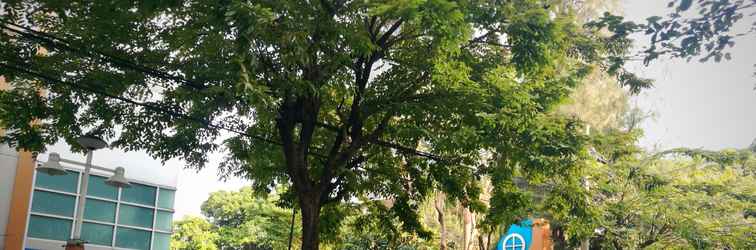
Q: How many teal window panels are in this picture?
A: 12